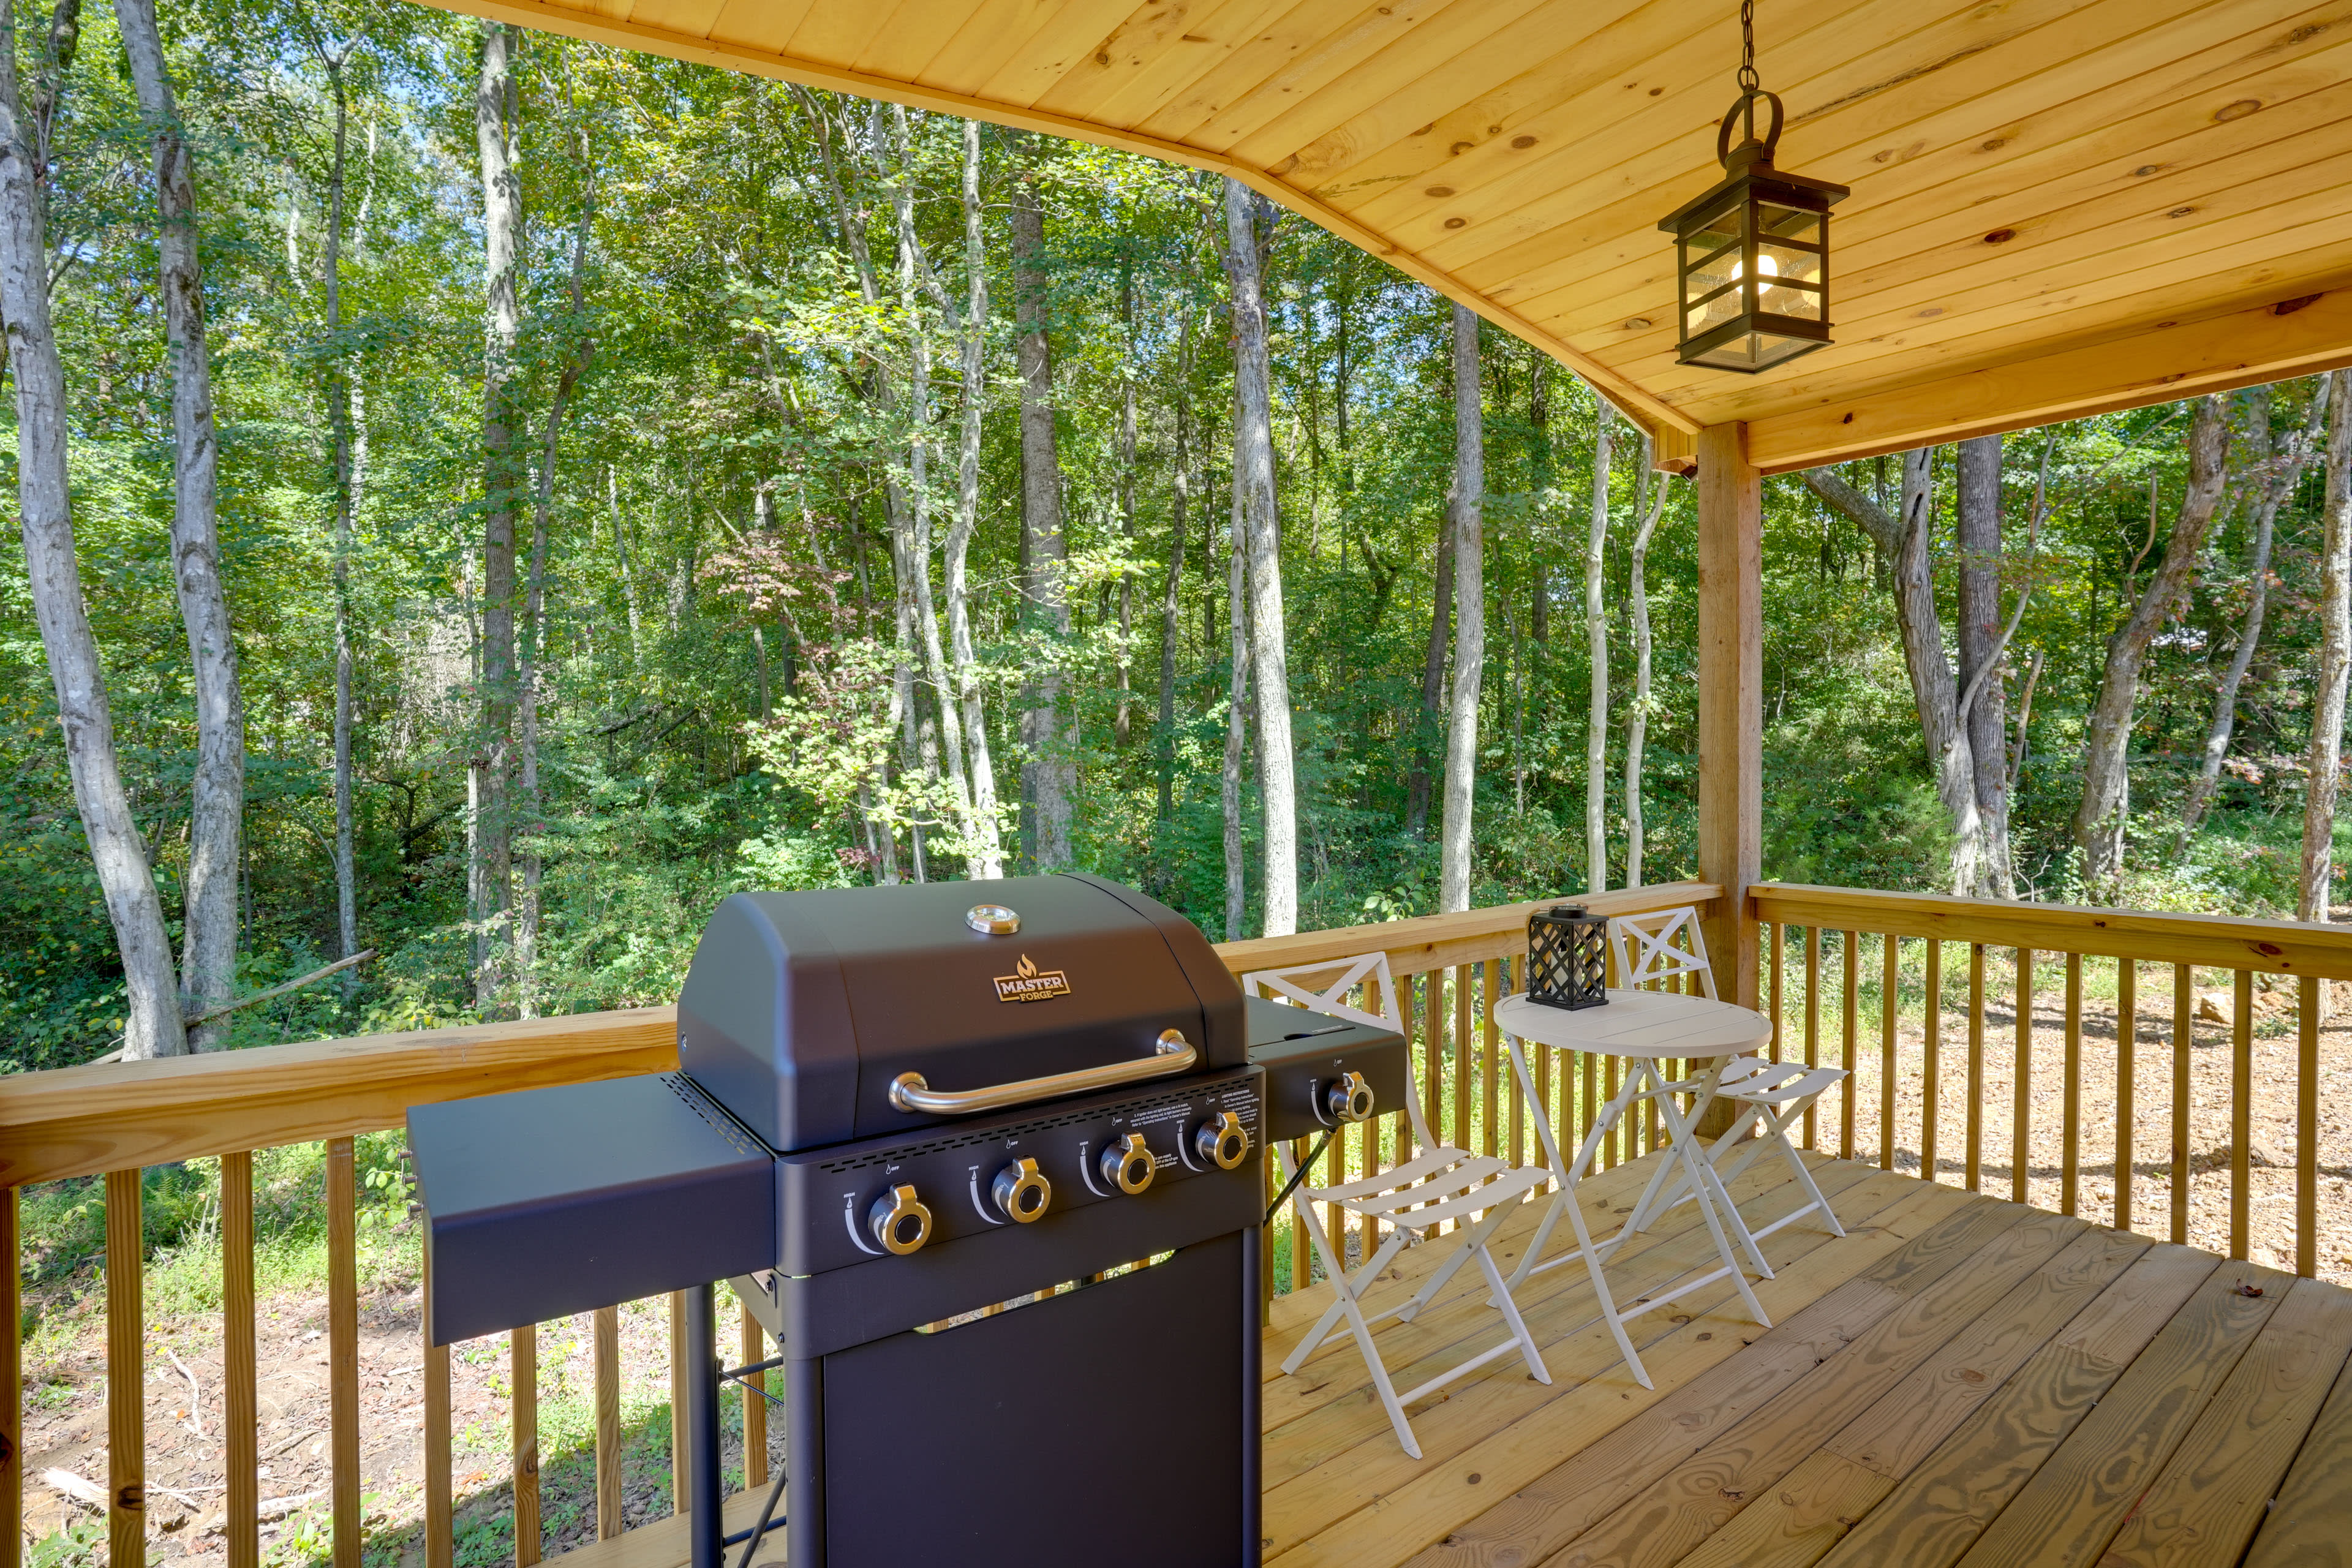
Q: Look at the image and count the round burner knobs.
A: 5